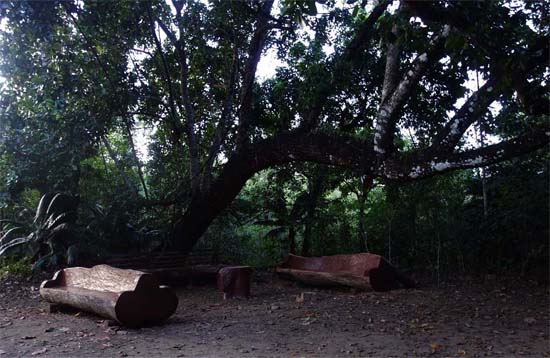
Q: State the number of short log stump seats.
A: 1